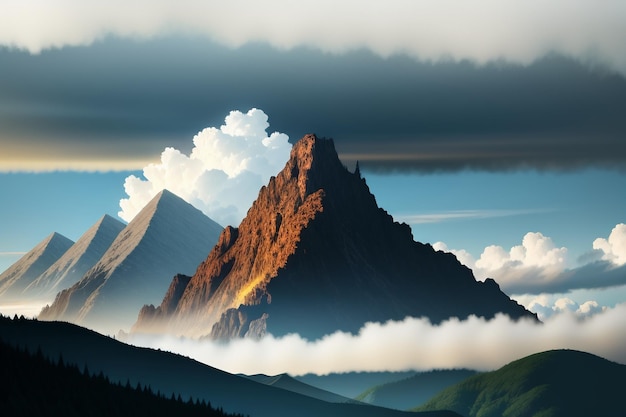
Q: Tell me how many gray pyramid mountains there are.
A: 3